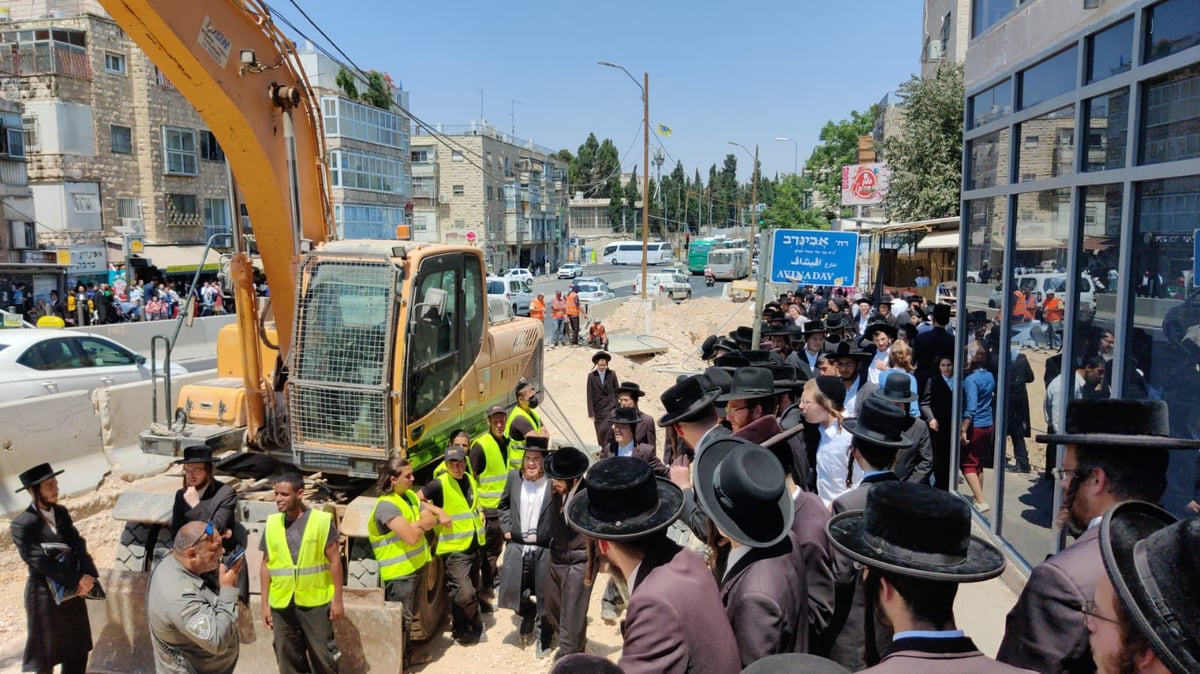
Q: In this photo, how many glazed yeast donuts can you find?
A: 0